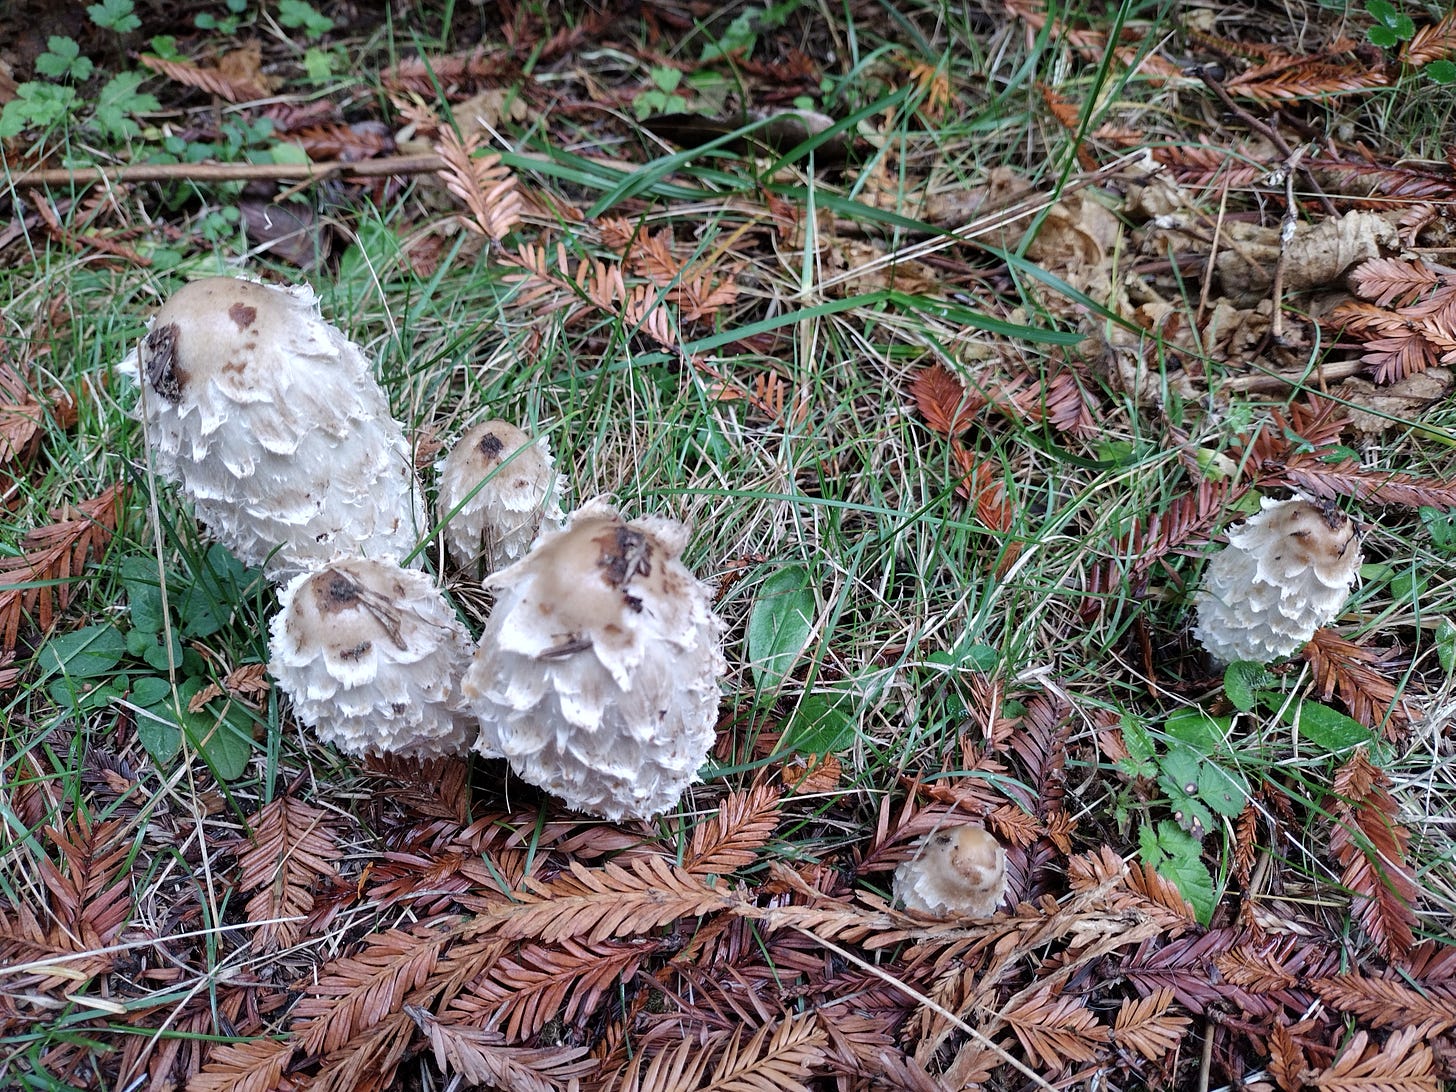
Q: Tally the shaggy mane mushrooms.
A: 6